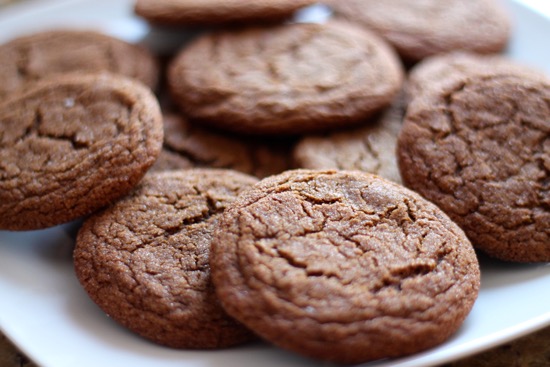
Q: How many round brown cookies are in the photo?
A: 11